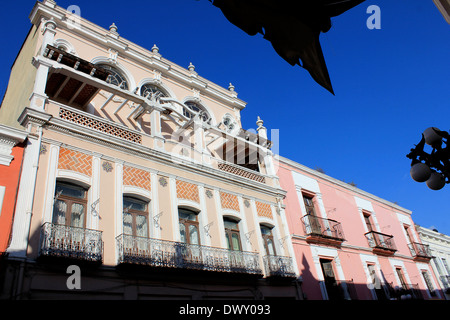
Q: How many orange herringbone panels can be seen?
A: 5